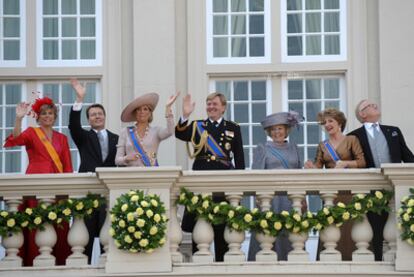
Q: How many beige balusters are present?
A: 12